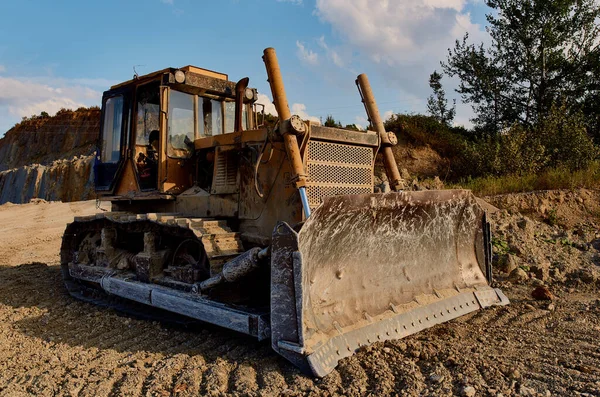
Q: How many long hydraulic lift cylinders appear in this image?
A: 2